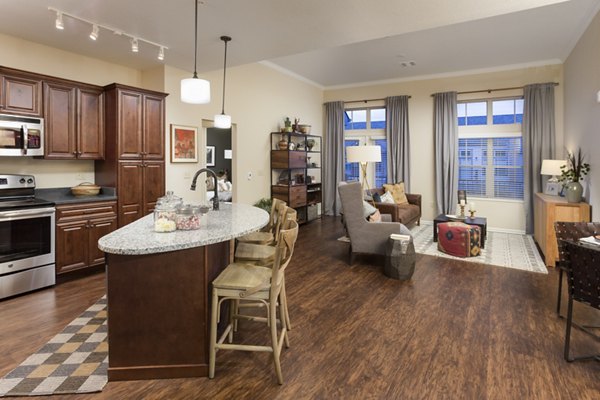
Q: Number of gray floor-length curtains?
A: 4